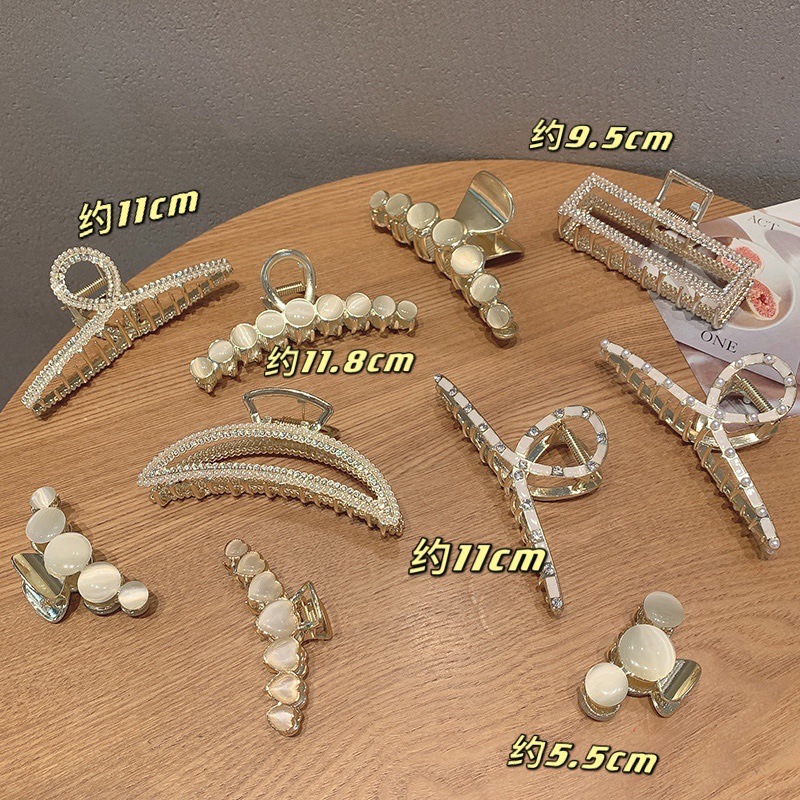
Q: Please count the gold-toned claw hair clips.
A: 10